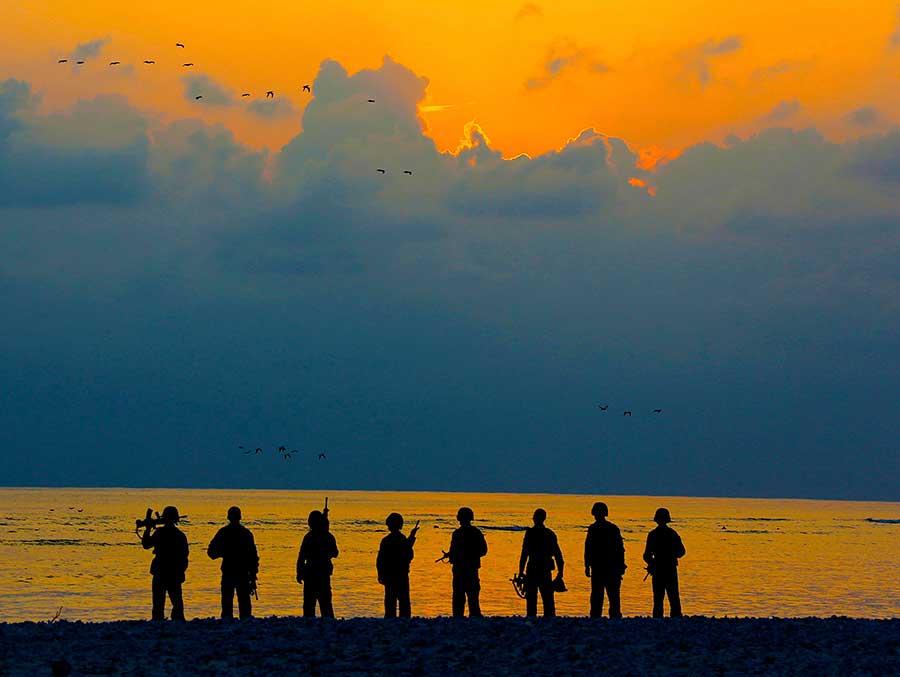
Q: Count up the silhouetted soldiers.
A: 8